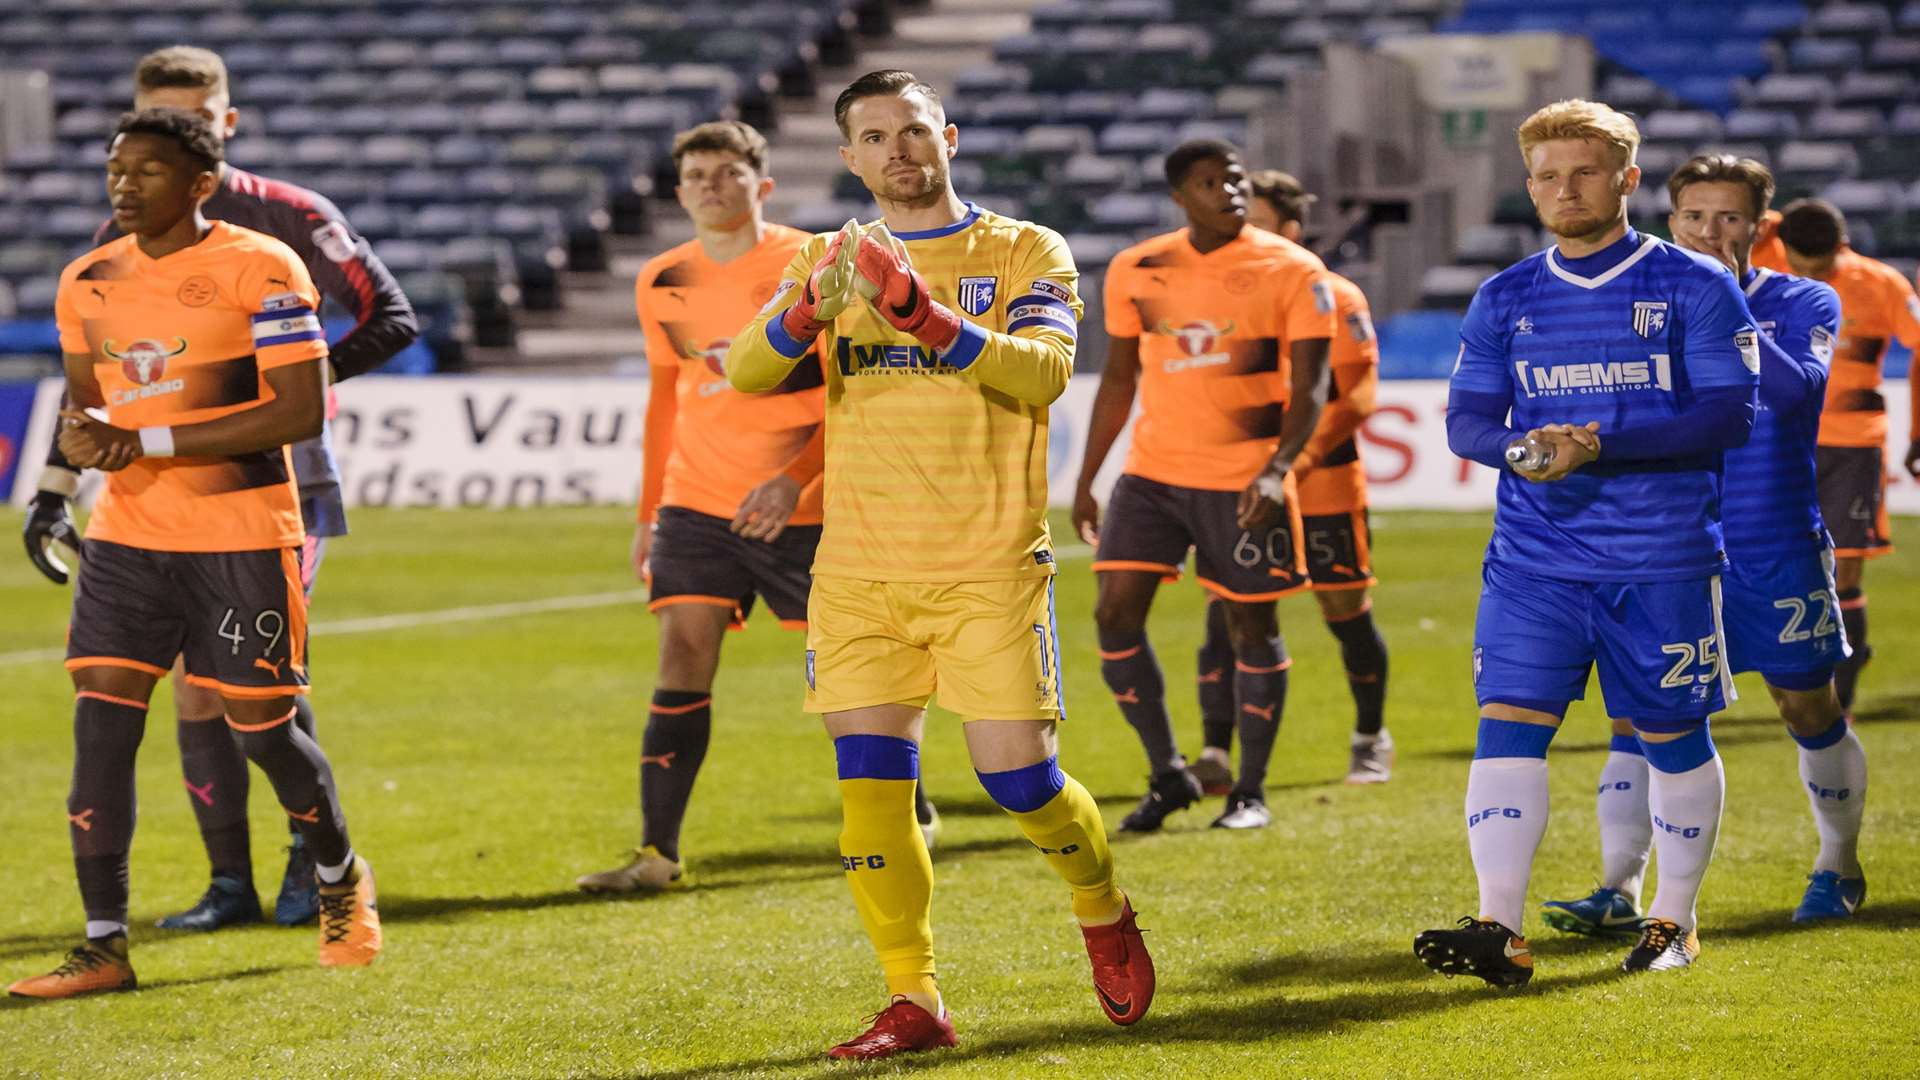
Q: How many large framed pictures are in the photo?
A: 0